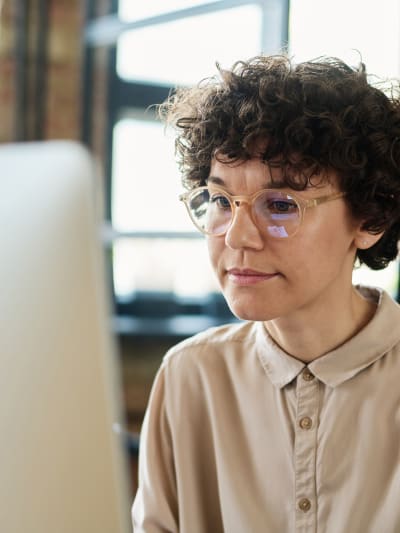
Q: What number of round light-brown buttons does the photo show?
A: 3